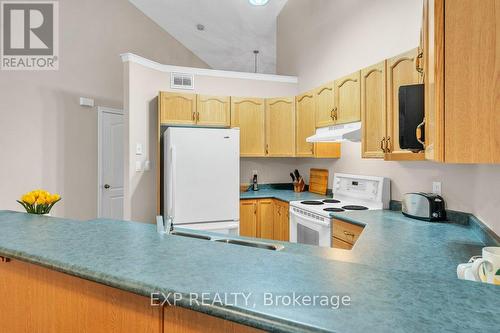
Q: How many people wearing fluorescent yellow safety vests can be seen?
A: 0